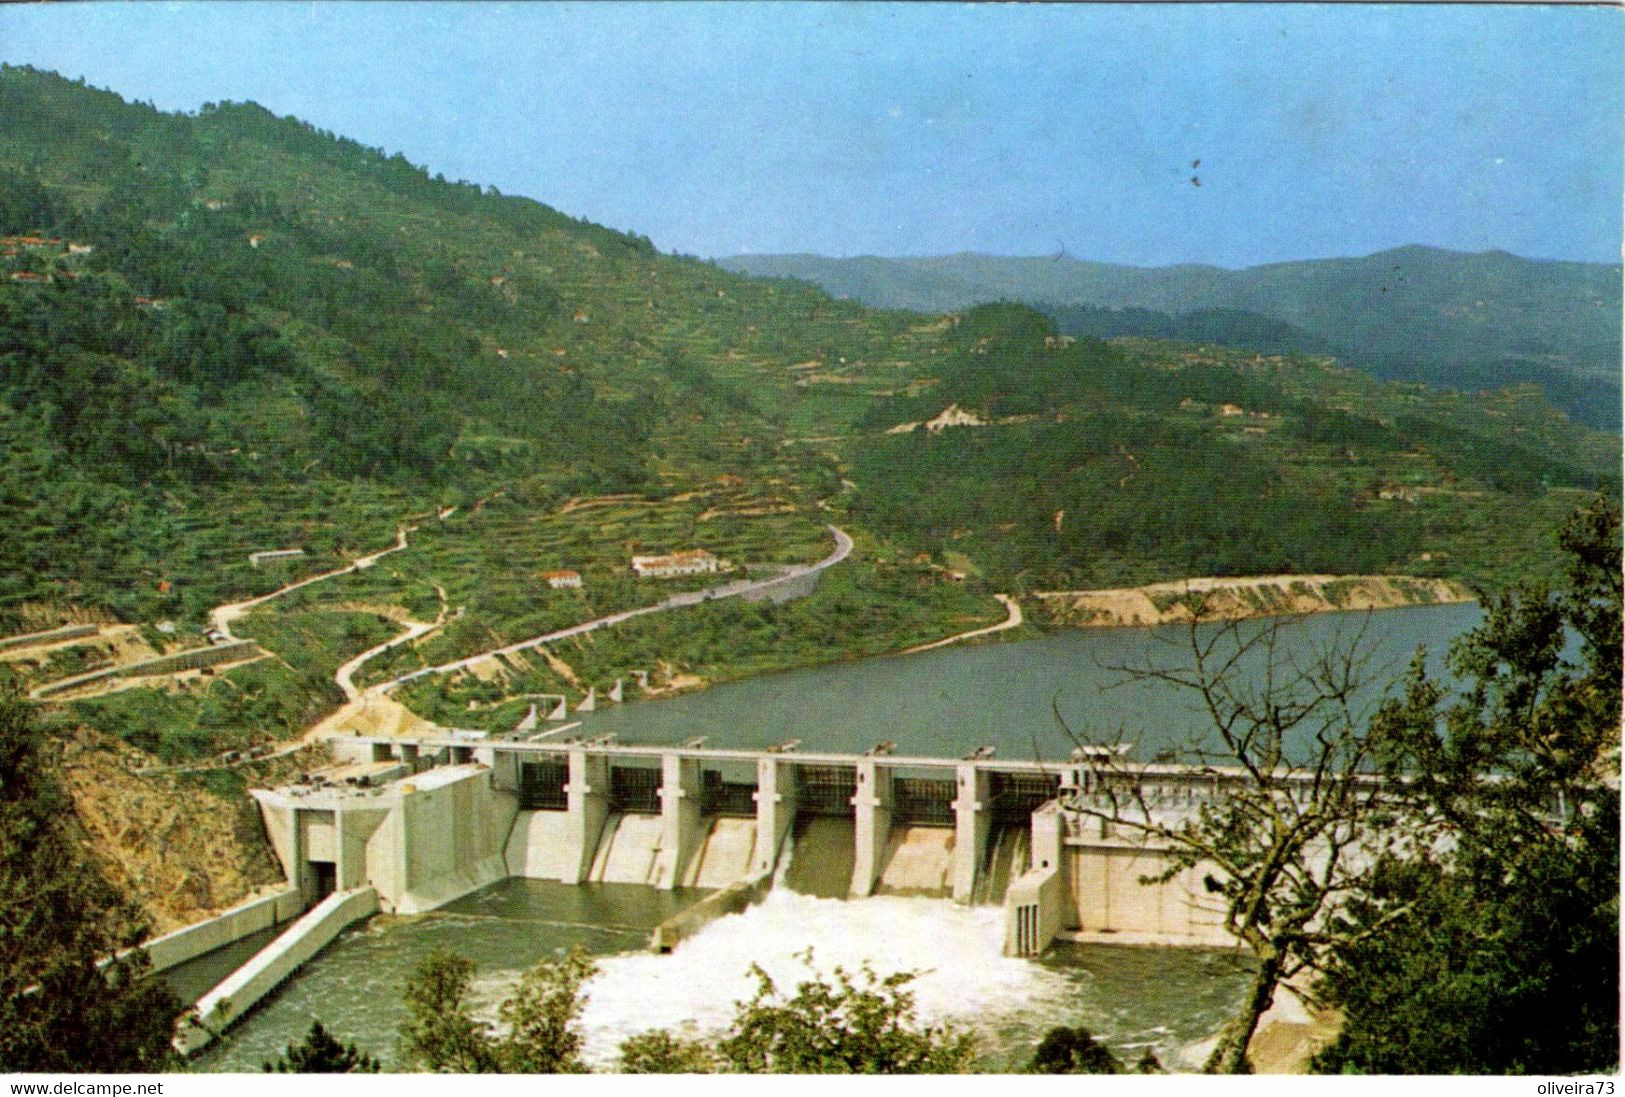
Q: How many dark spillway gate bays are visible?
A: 6